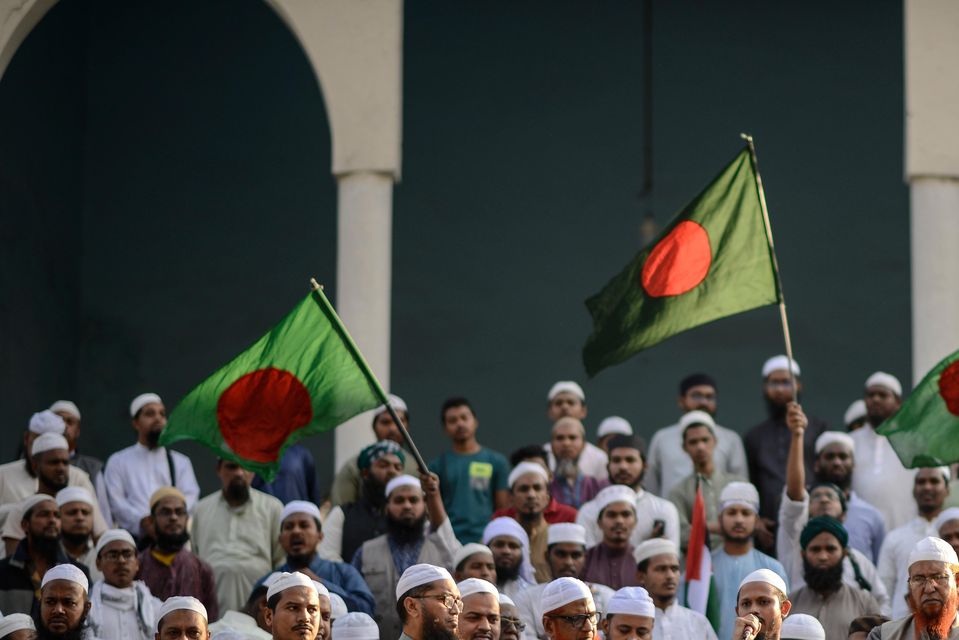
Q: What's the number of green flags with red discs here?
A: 3